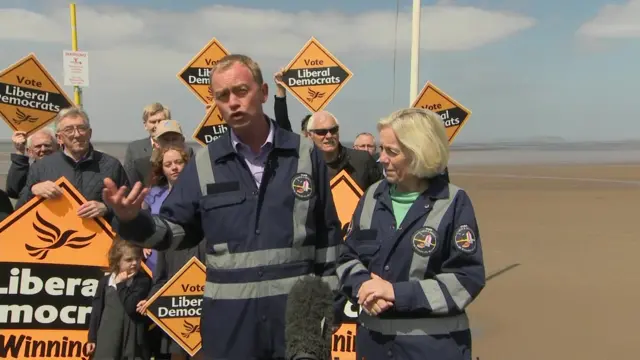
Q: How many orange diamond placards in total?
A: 8